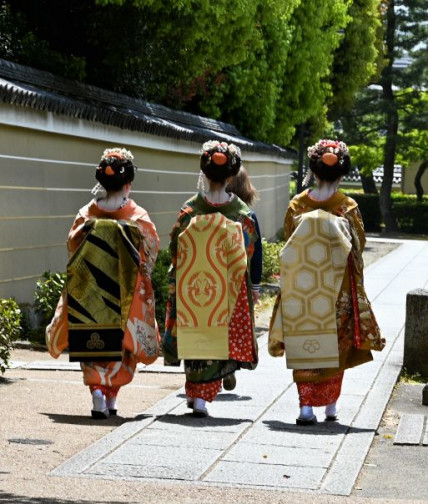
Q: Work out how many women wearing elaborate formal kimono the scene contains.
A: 3